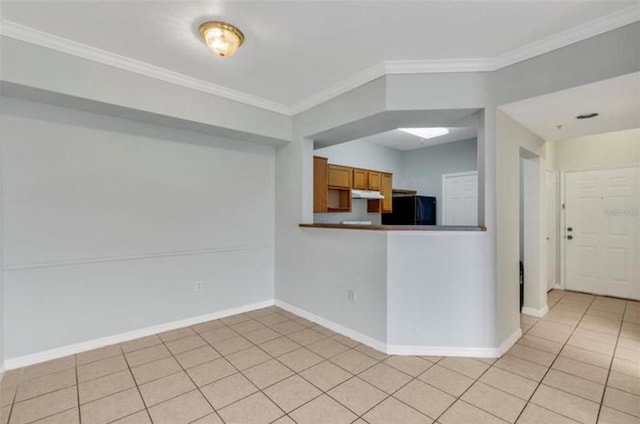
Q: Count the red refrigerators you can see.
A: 0